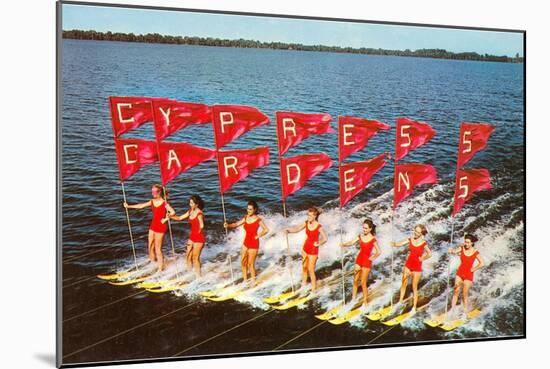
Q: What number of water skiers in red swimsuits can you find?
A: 7